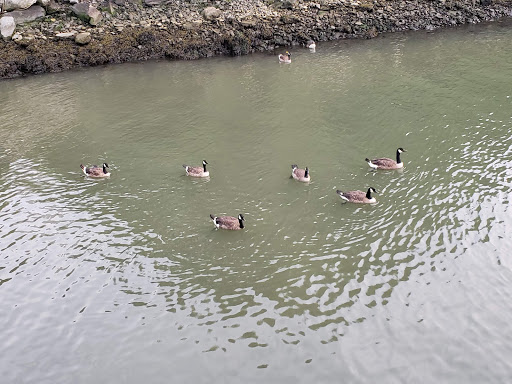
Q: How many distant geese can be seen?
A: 2